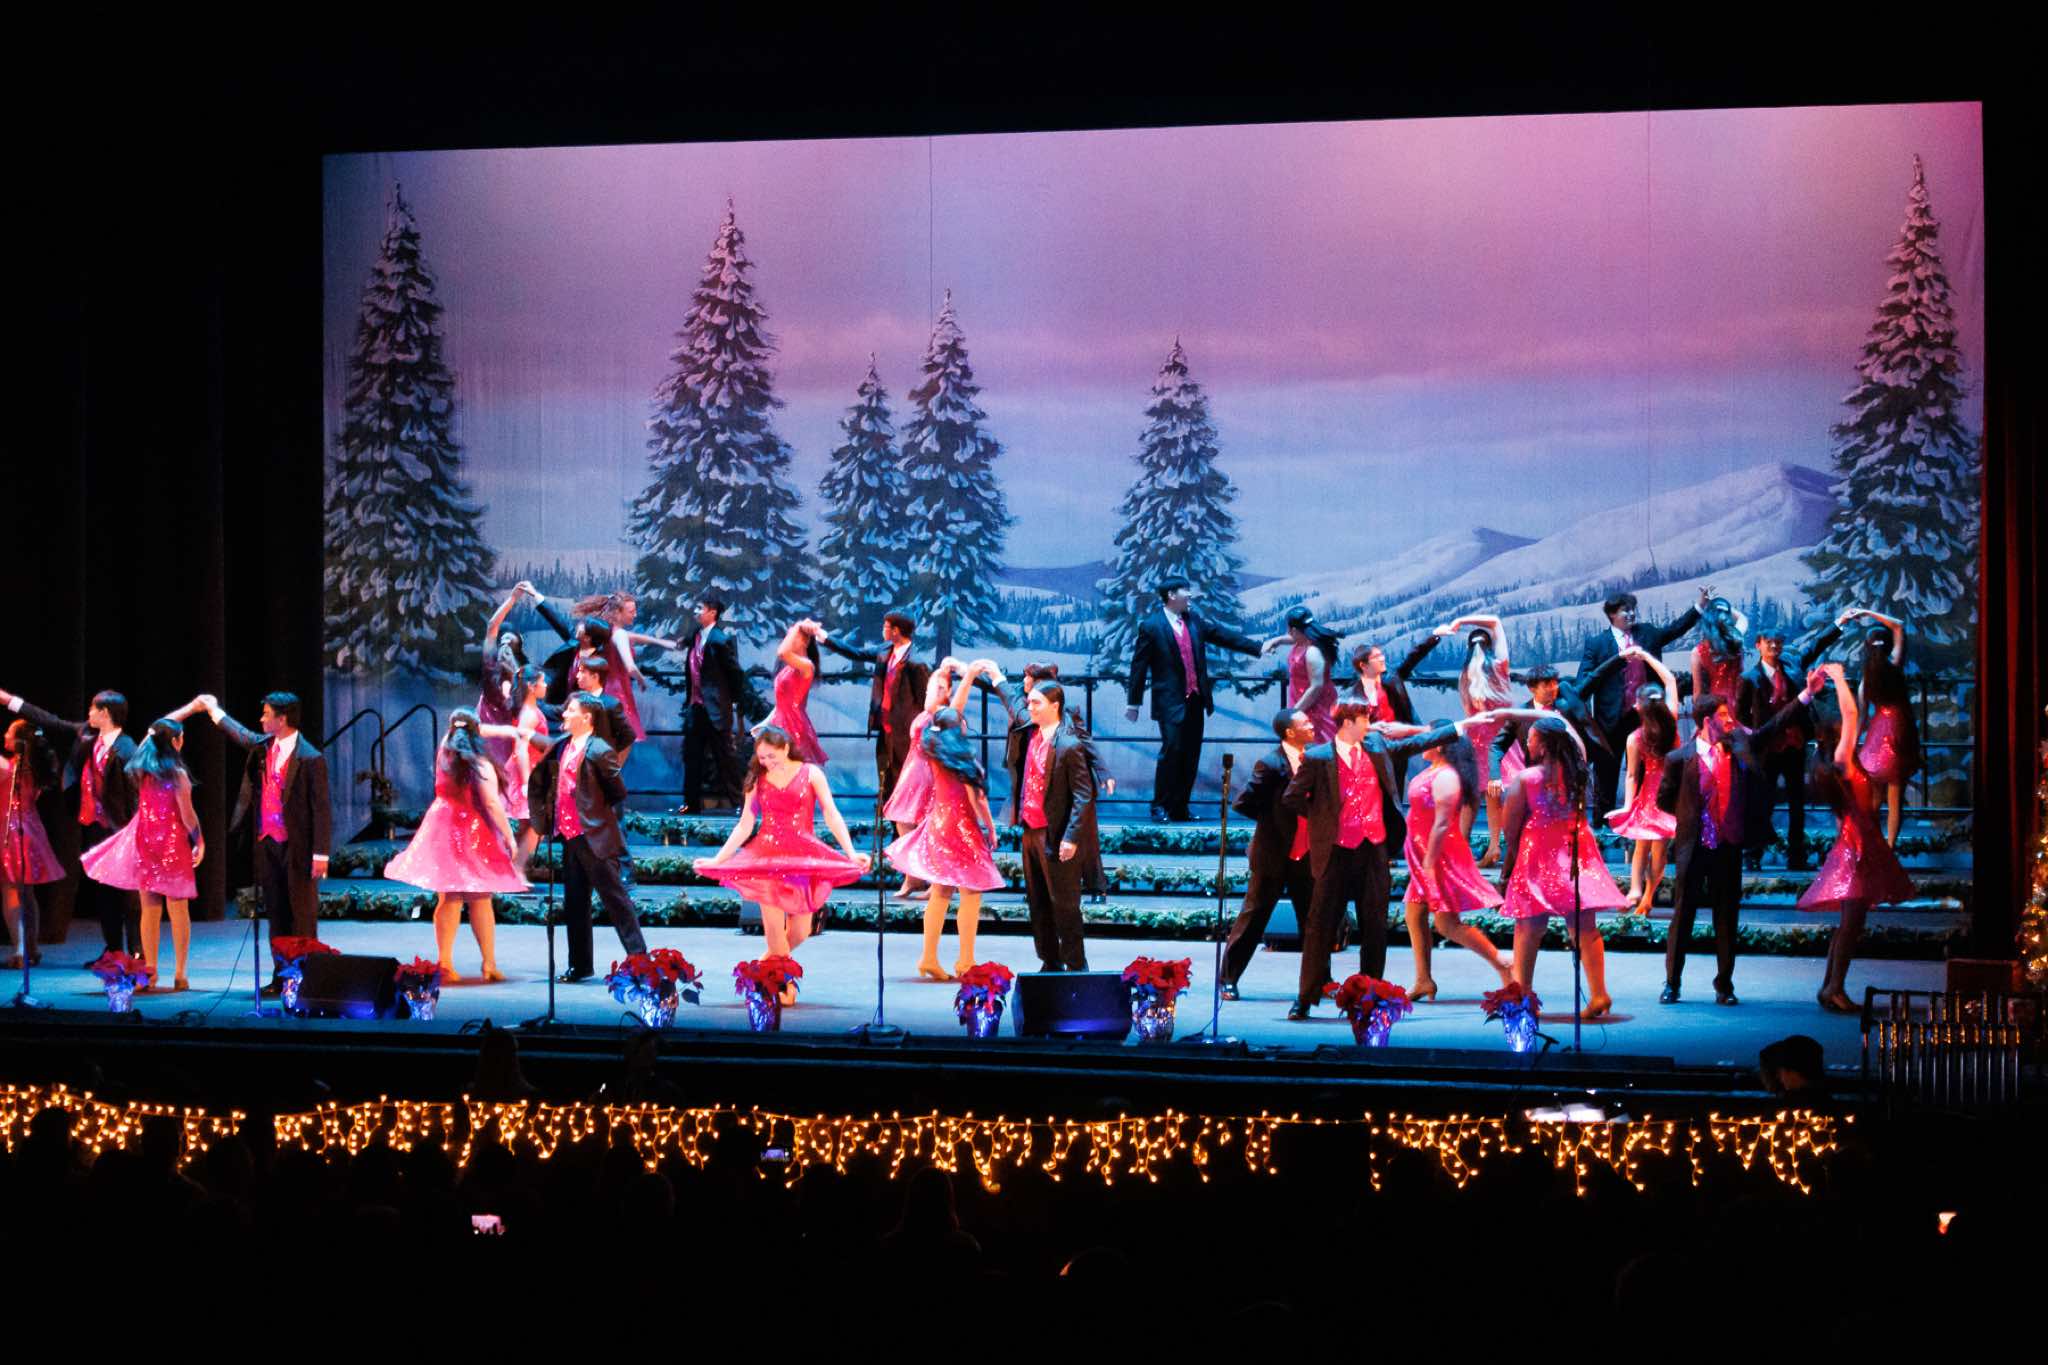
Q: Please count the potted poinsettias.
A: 9